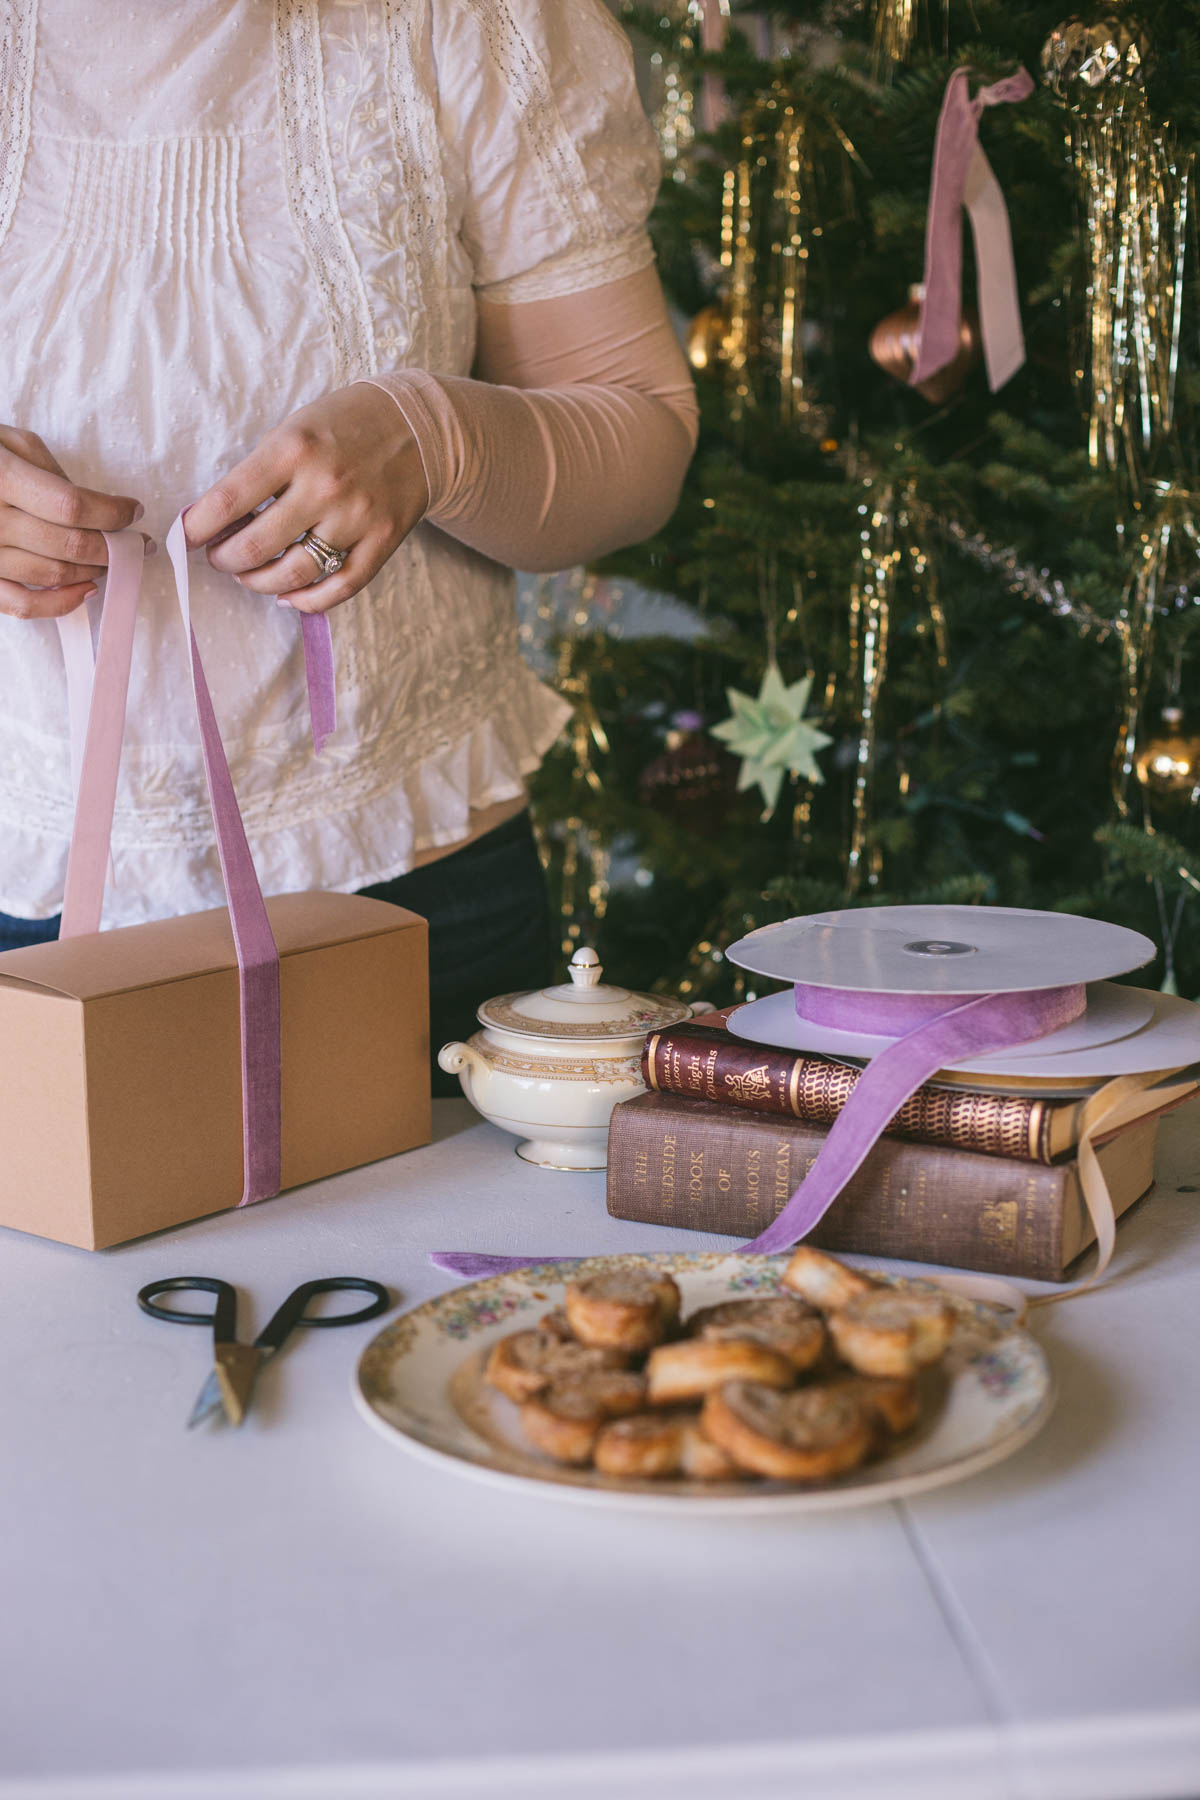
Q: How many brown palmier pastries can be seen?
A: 11